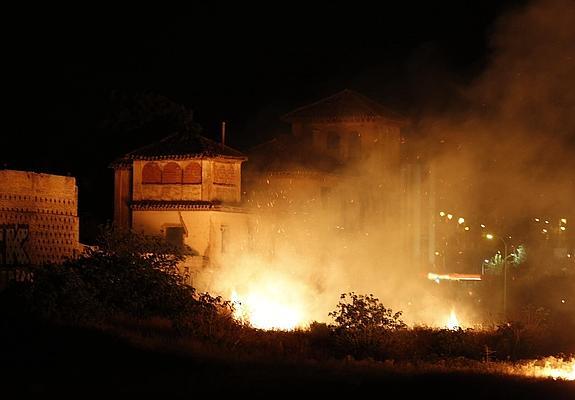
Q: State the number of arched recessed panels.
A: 3